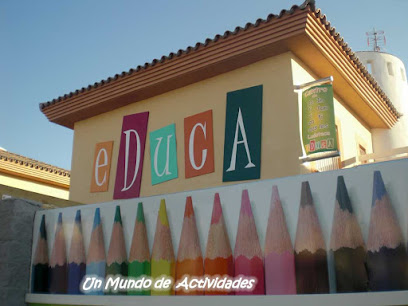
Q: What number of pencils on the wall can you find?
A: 14